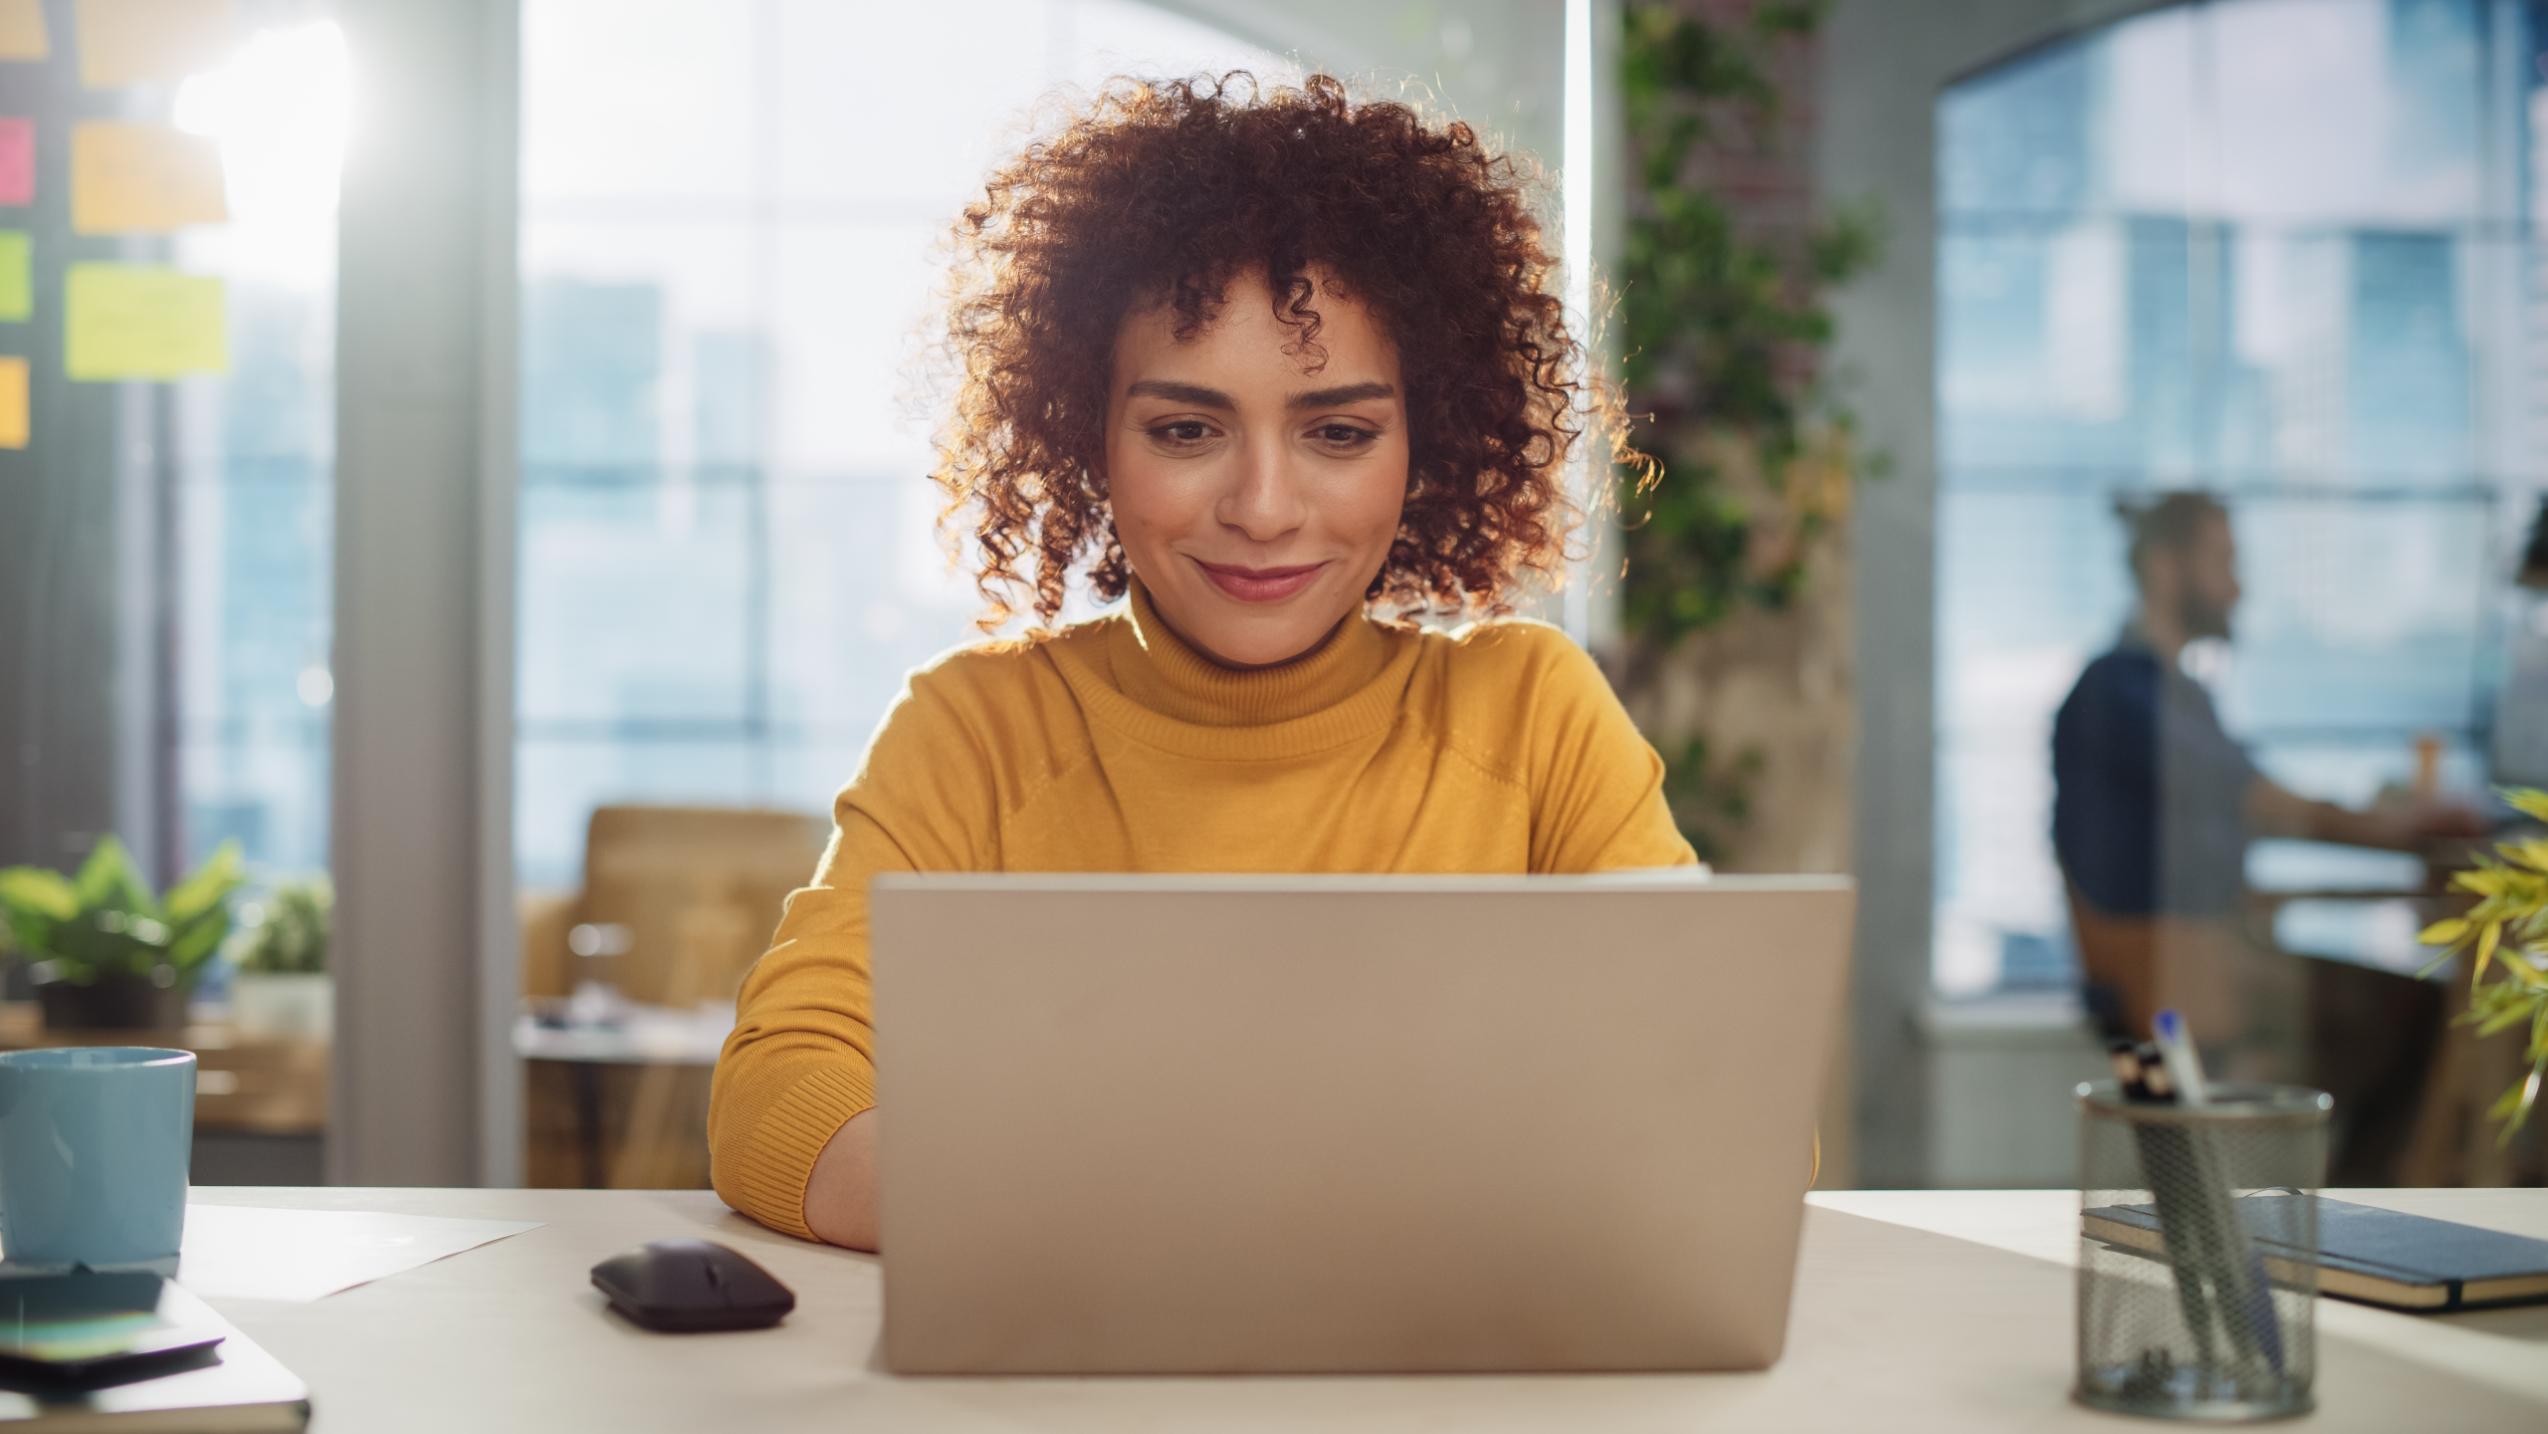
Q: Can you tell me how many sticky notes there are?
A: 7